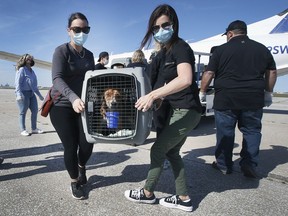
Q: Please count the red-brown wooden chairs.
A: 0